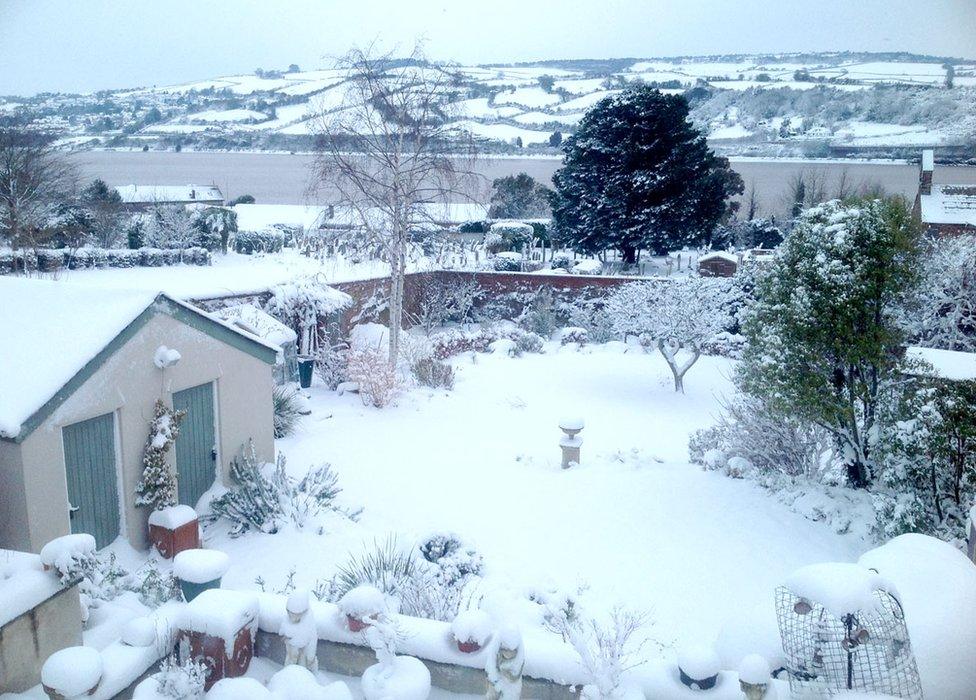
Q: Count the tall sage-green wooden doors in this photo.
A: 2